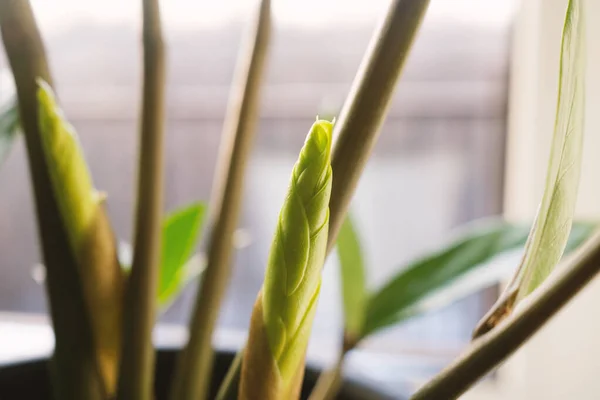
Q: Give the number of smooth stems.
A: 5